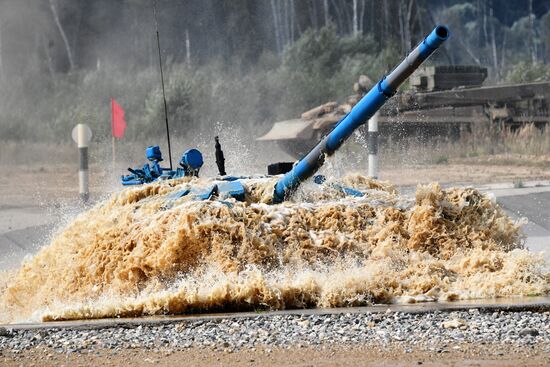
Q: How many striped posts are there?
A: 2